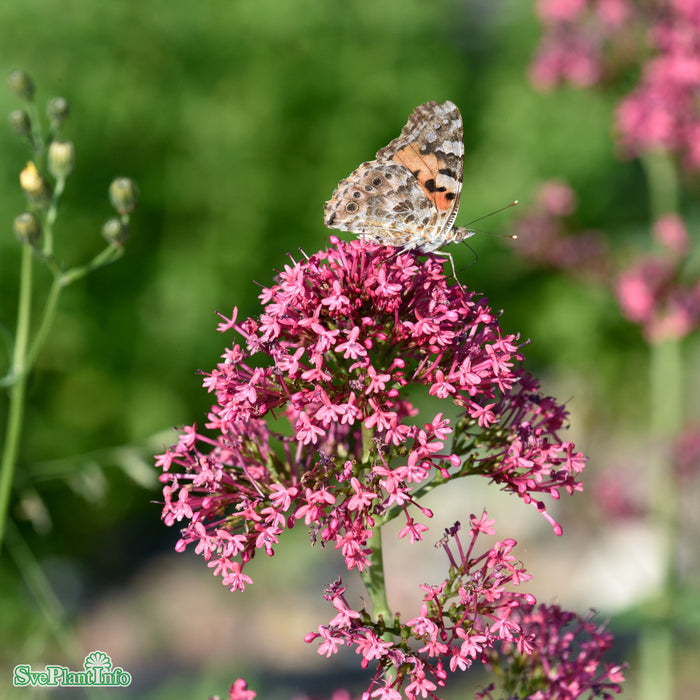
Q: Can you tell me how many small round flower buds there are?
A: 8